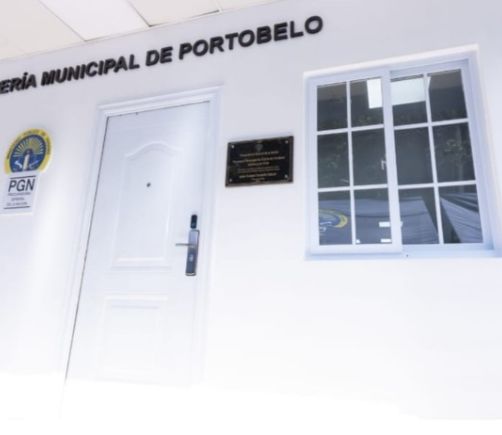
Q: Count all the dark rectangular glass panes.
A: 12